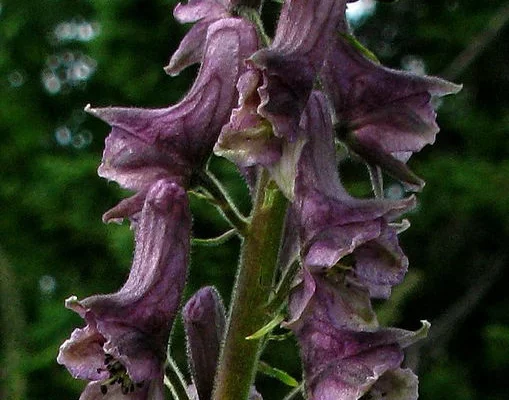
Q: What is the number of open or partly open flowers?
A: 7